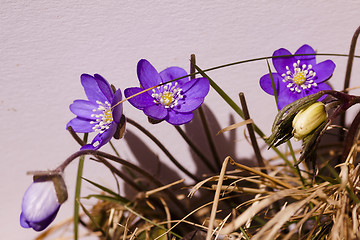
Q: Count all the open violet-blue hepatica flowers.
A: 3